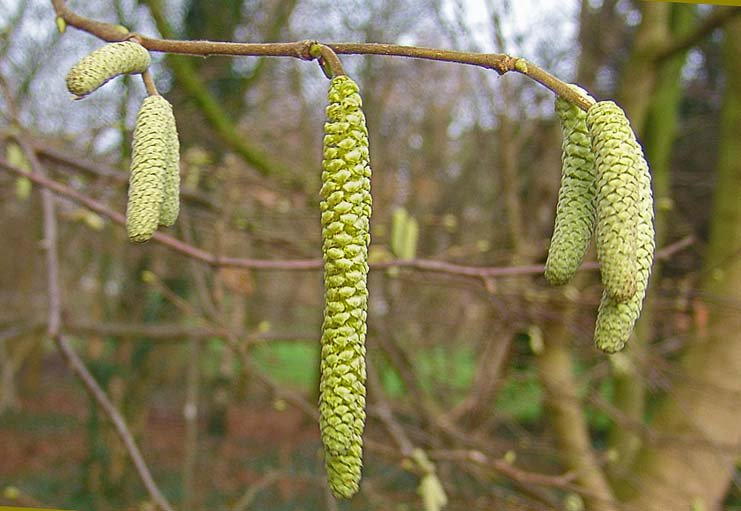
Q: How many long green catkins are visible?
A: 7